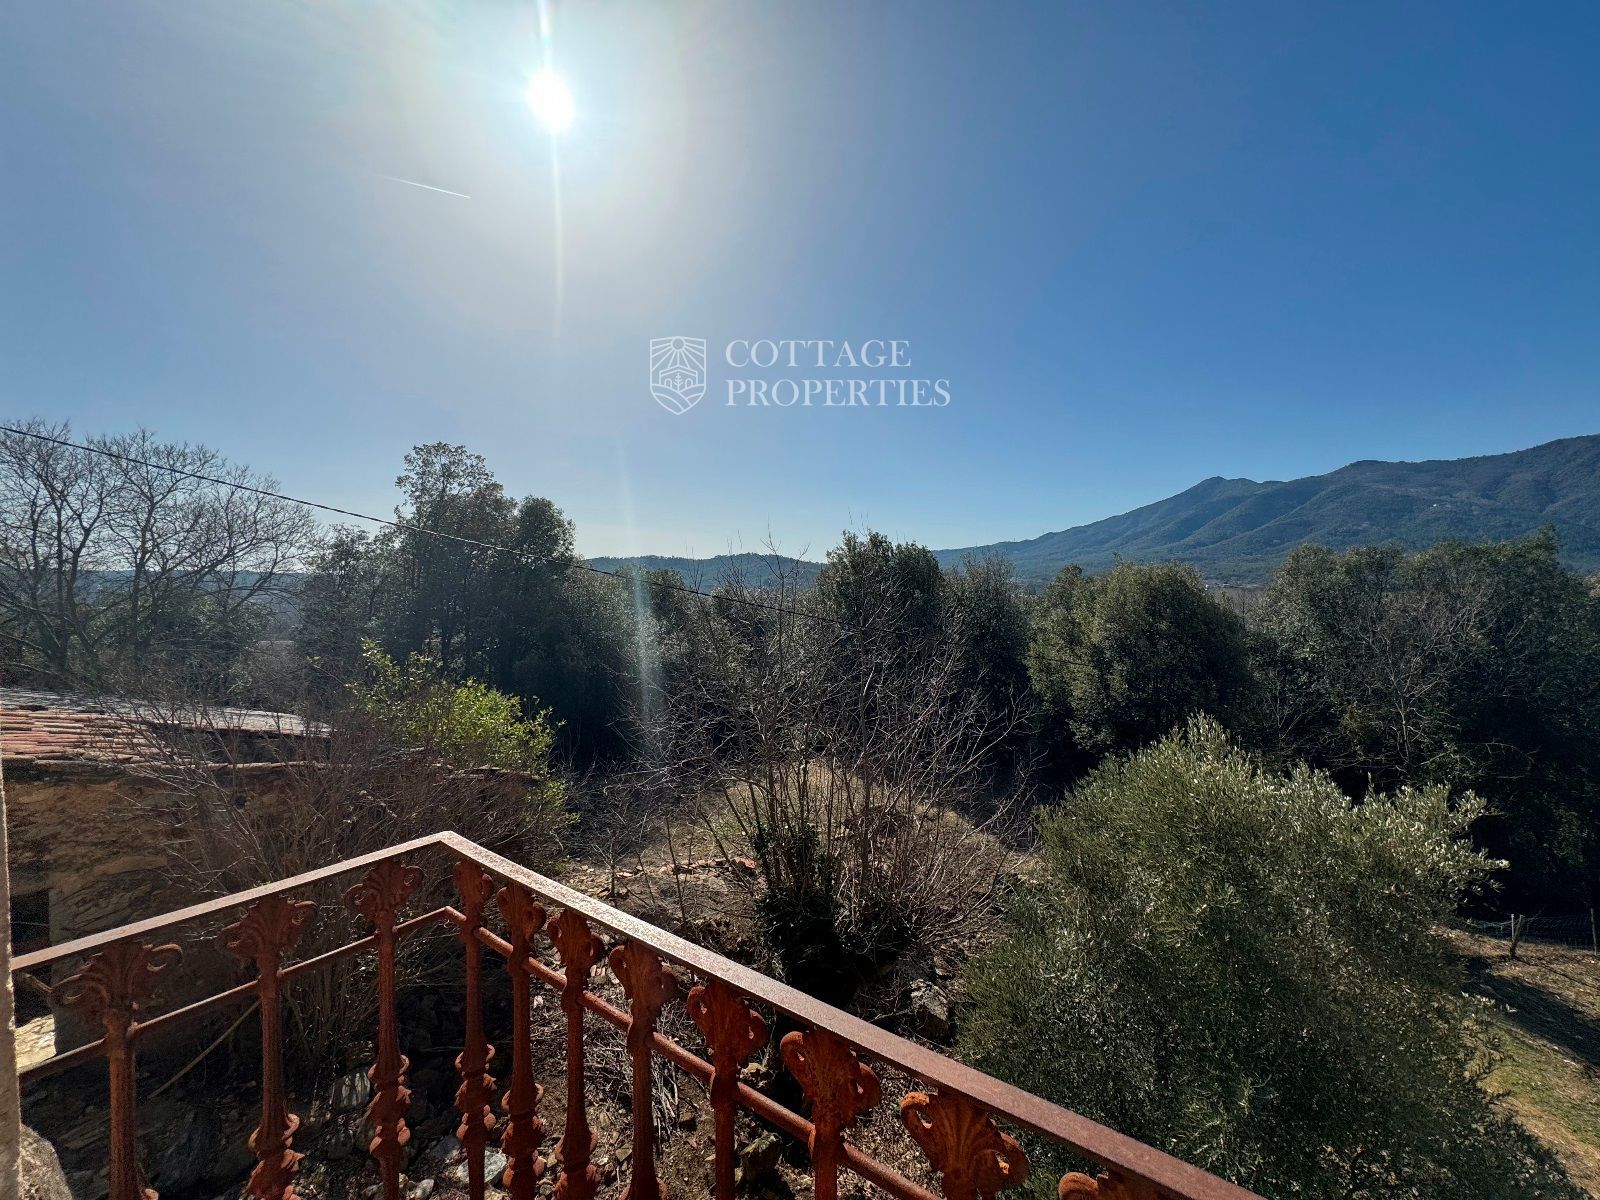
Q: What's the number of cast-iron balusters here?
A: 11